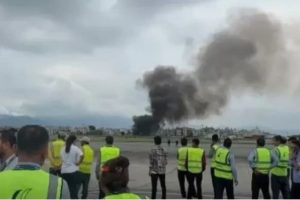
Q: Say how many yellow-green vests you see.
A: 11